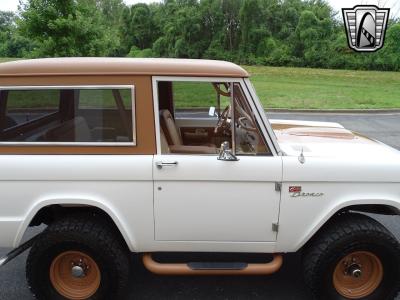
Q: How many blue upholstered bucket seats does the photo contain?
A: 0